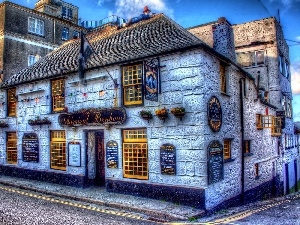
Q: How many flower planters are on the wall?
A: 5